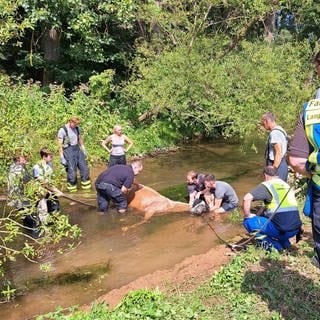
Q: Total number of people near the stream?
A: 10